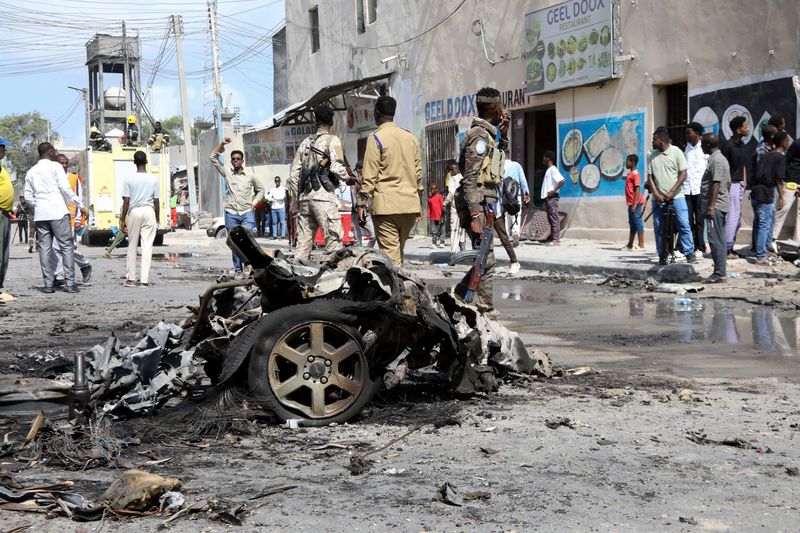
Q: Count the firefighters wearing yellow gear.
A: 2